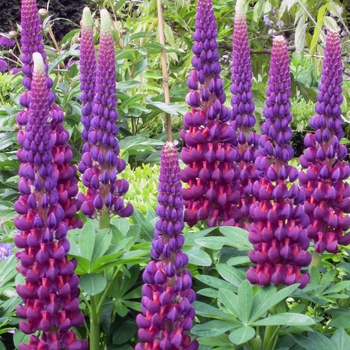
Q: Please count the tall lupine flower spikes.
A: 9